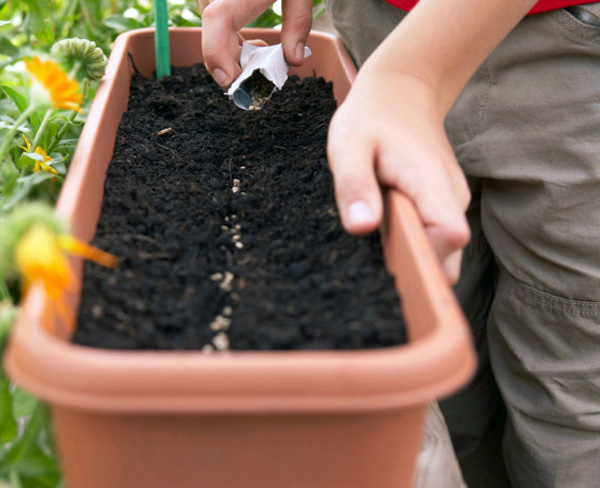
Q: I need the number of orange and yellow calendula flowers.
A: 3